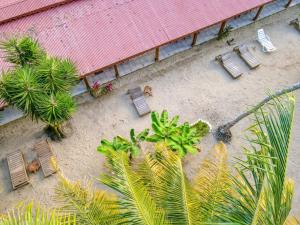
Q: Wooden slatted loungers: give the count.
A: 5